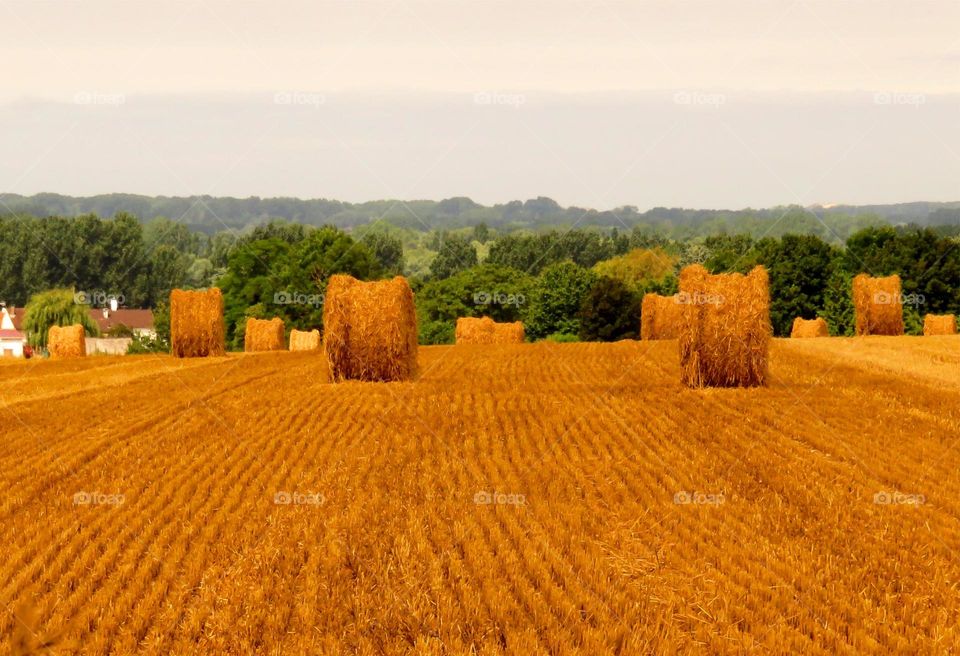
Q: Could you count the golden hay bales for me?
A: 12